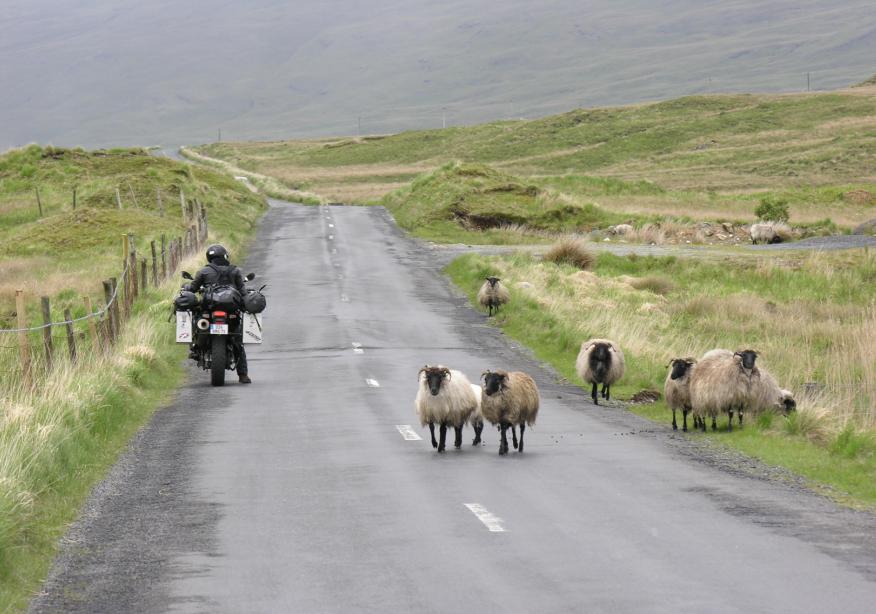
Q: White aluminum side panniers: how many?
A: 2